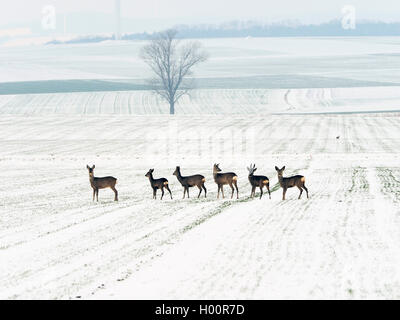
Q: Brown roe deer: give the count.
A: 6